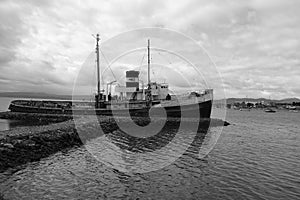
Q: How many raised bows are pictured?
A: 1